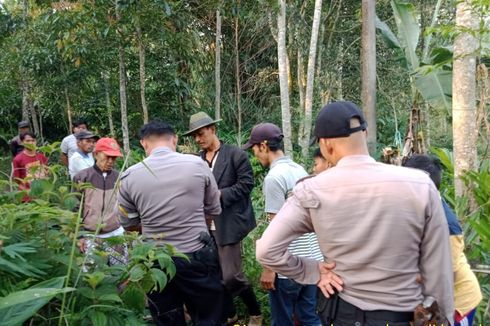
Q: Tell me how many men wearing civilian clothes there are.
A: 9